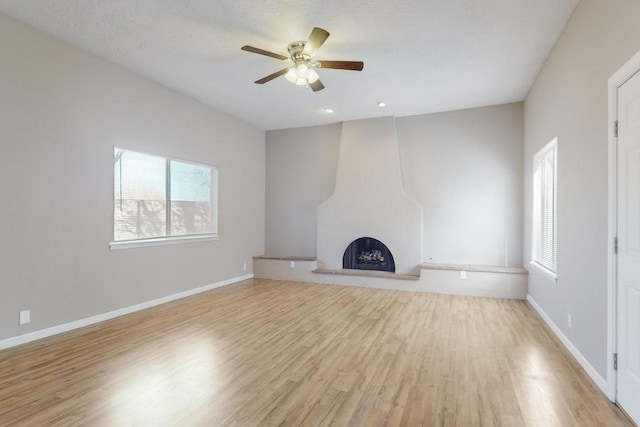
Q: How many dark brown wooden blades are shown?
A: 5